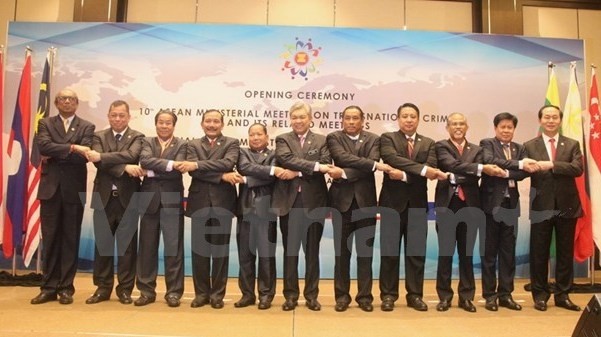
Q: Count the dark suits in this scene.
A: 11